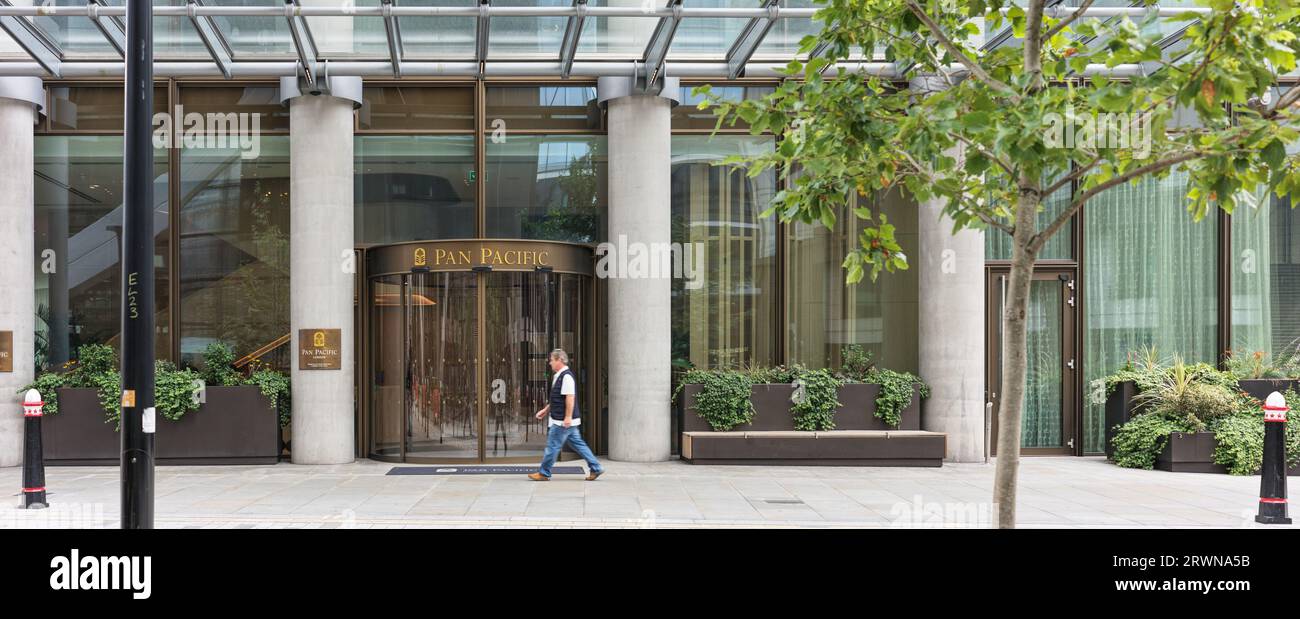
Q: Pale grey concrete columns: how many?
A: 4